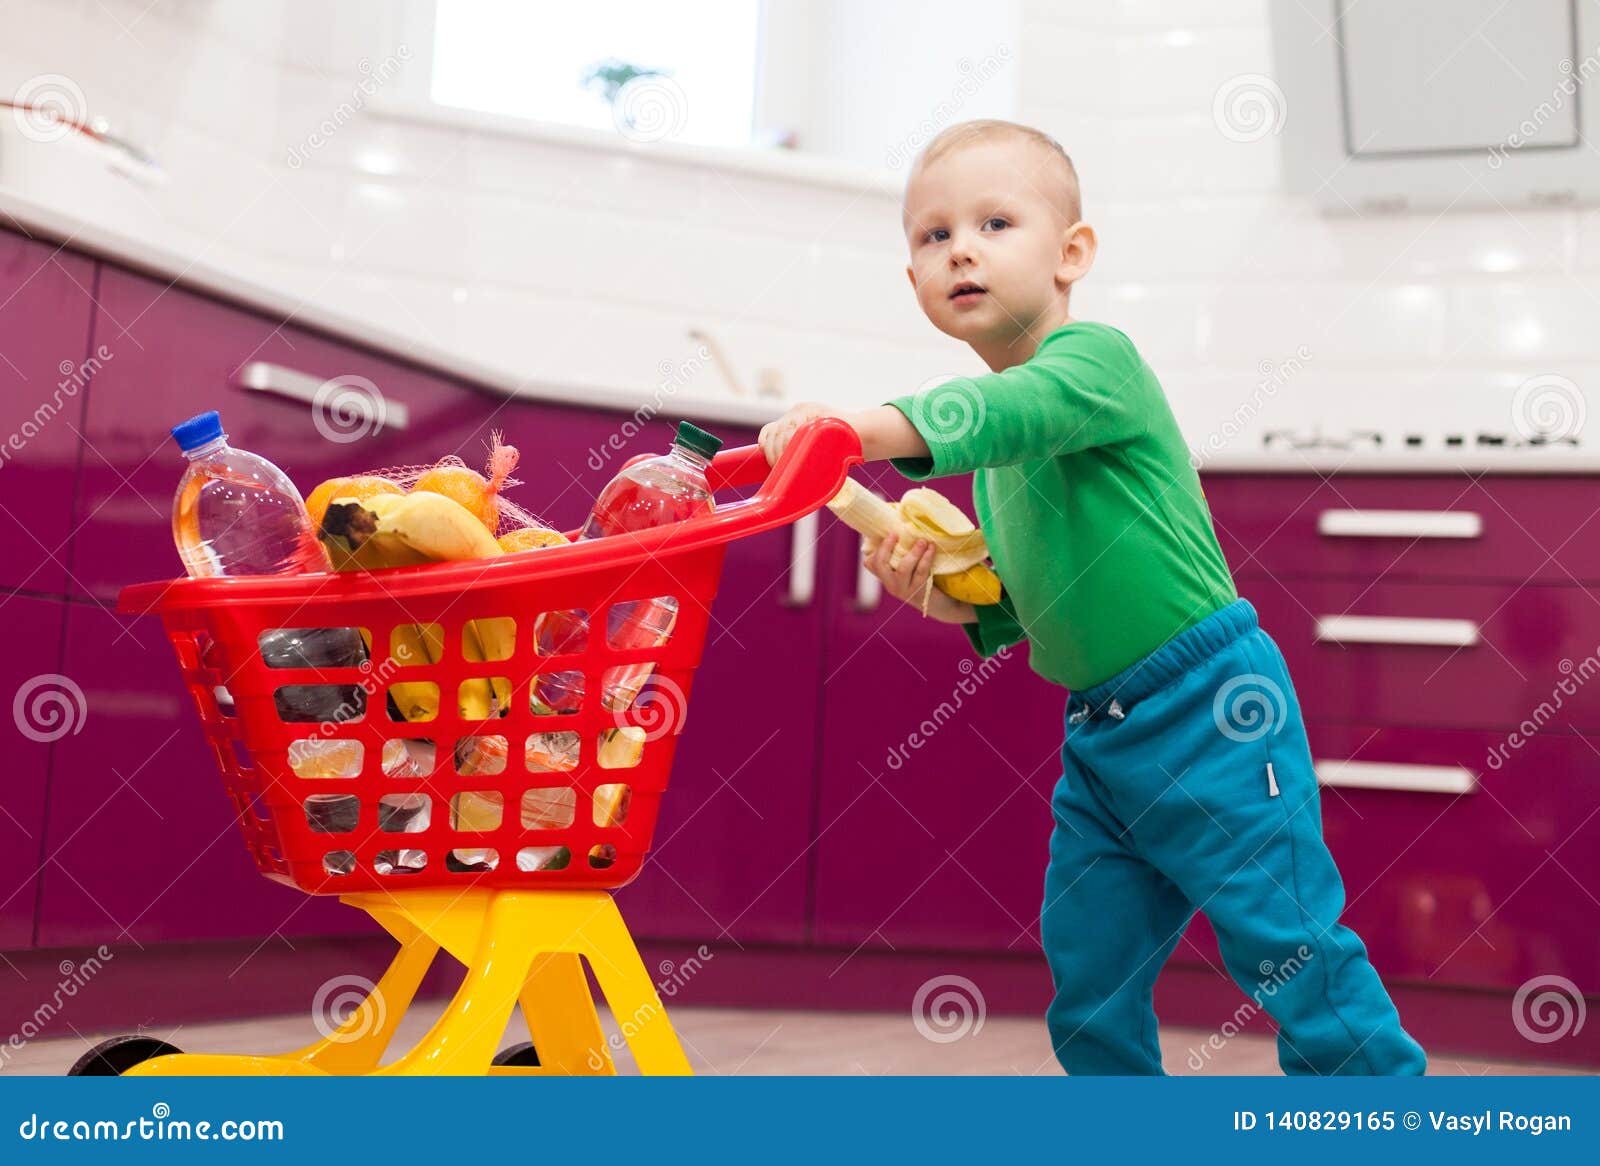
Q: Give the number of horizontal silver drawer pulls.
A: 4